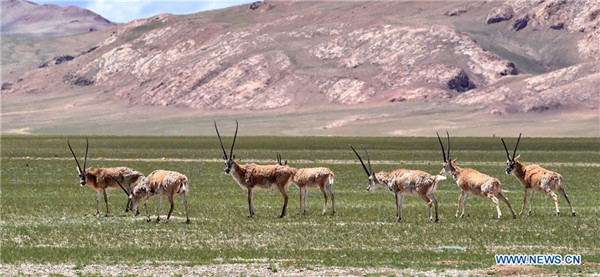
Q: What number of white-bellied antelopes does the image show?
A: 7